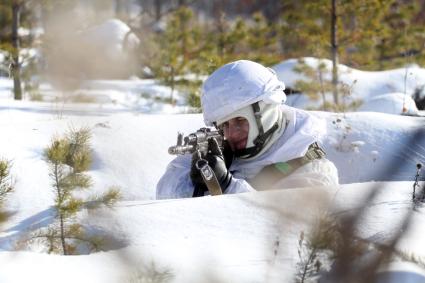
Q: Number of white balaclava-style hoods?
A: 1